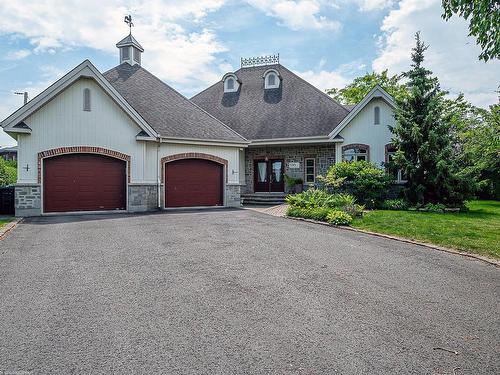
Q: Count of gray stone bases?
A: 3